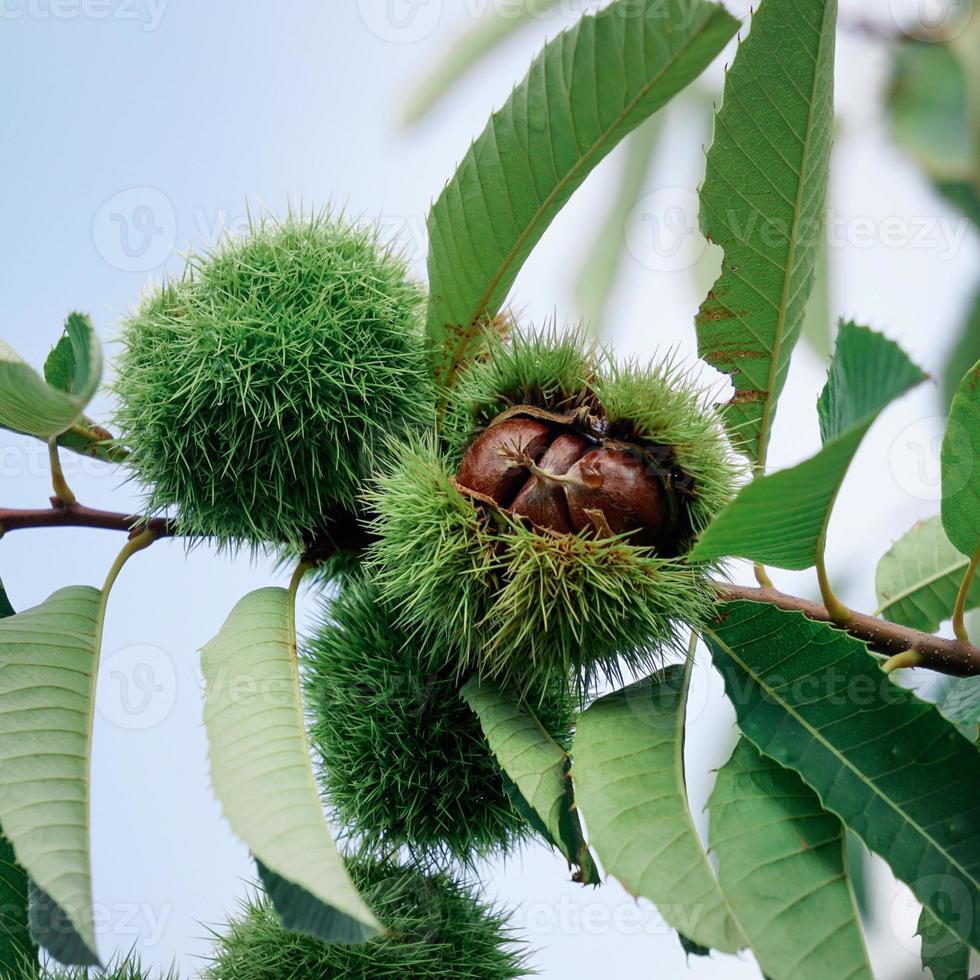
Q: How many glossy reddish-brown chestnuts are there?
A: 3